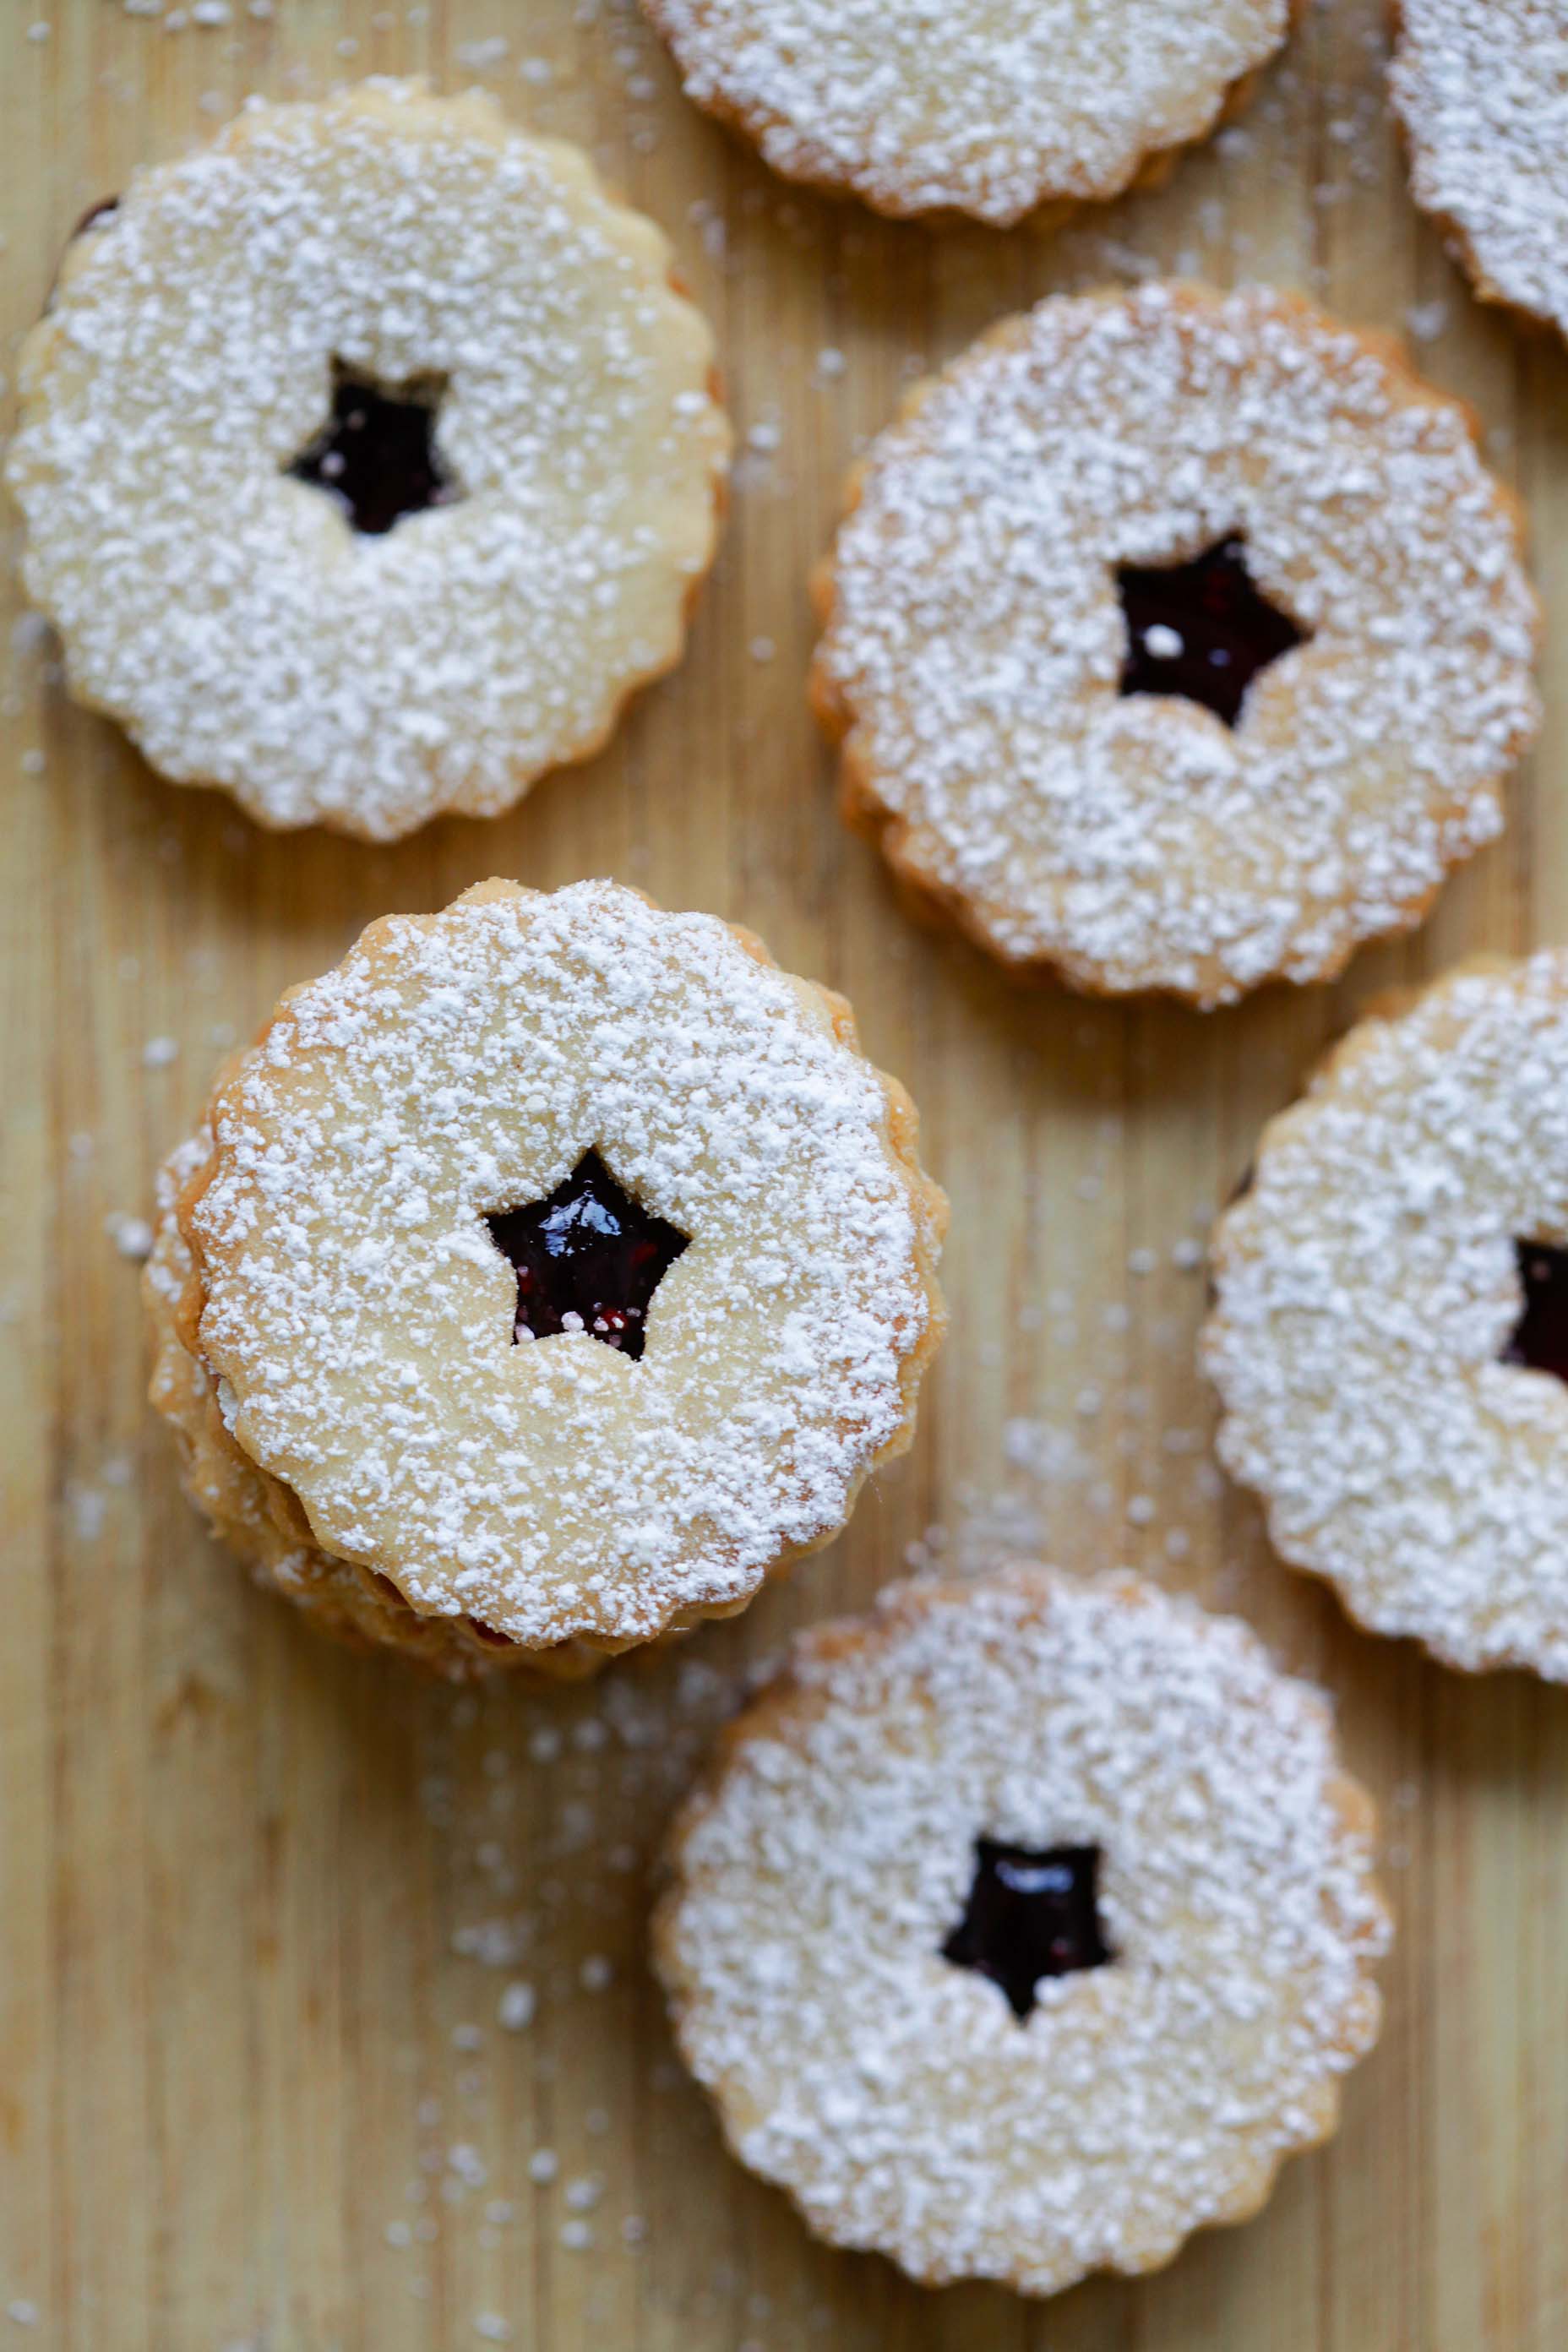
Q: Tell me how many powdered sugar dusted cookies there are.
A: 7